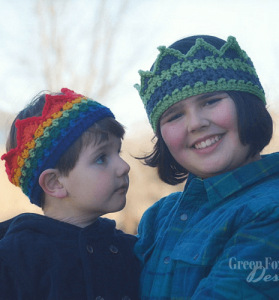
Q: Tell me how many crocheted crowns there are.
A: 2